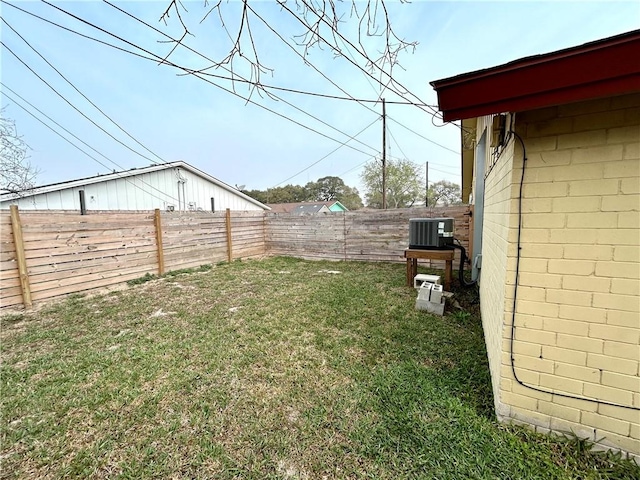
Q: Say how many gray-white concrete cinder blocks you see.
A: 4